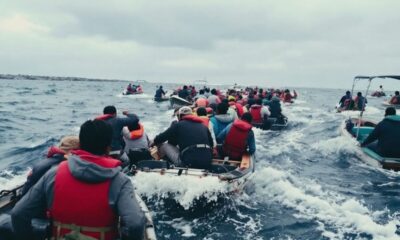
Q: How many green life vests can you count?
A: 0